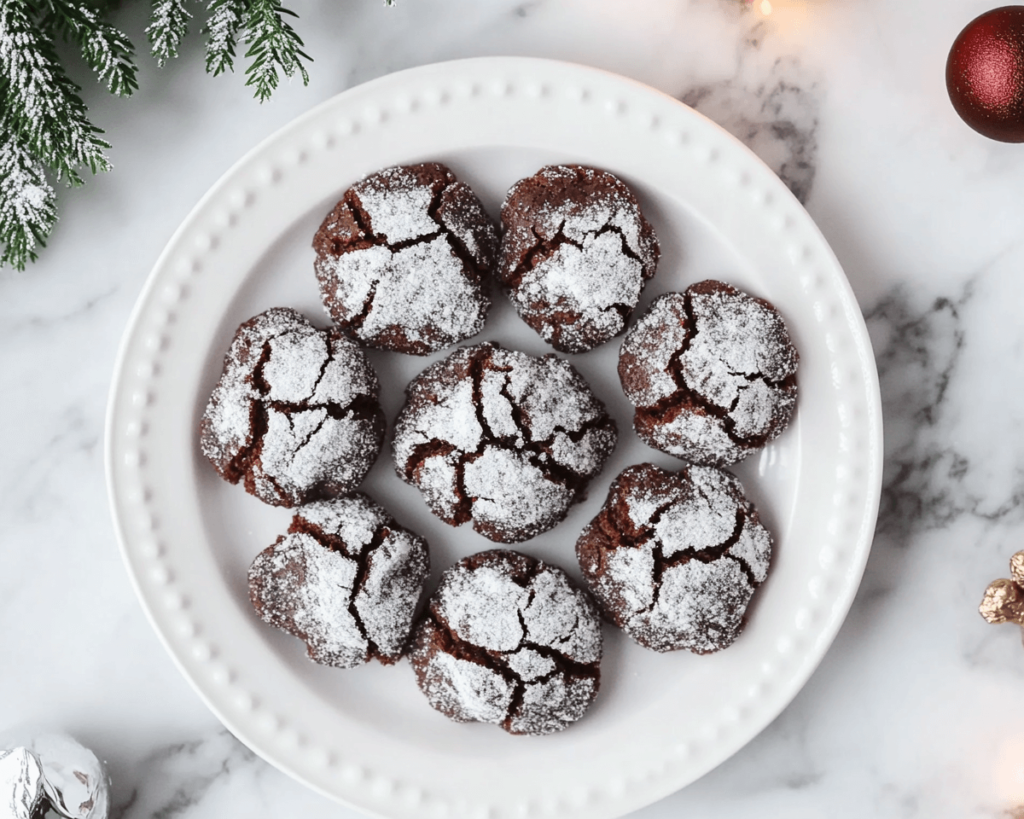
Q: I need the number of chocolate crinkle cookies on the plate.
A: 8